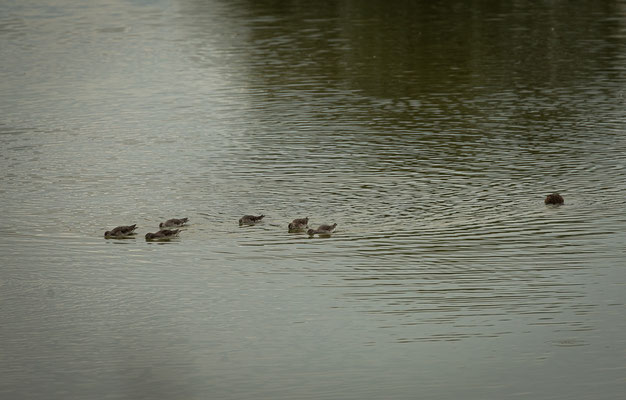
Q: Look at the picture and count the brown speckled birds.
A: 7